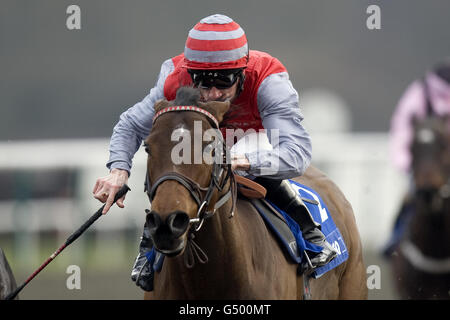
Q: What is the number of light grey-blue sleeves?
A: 2